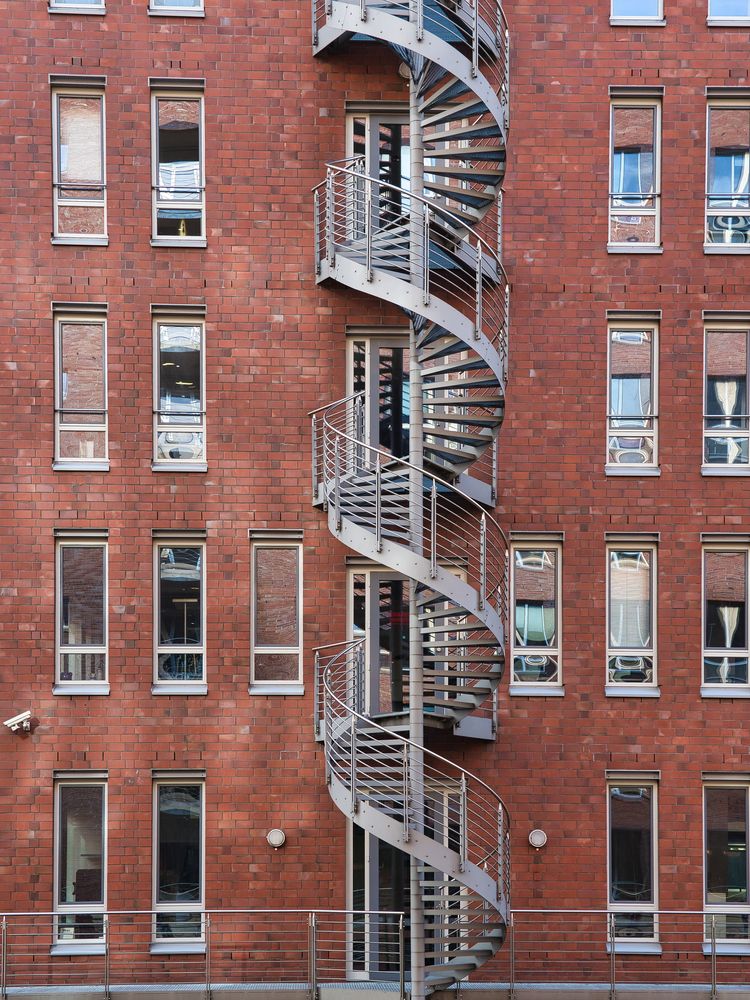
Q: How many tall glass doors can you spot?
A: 4